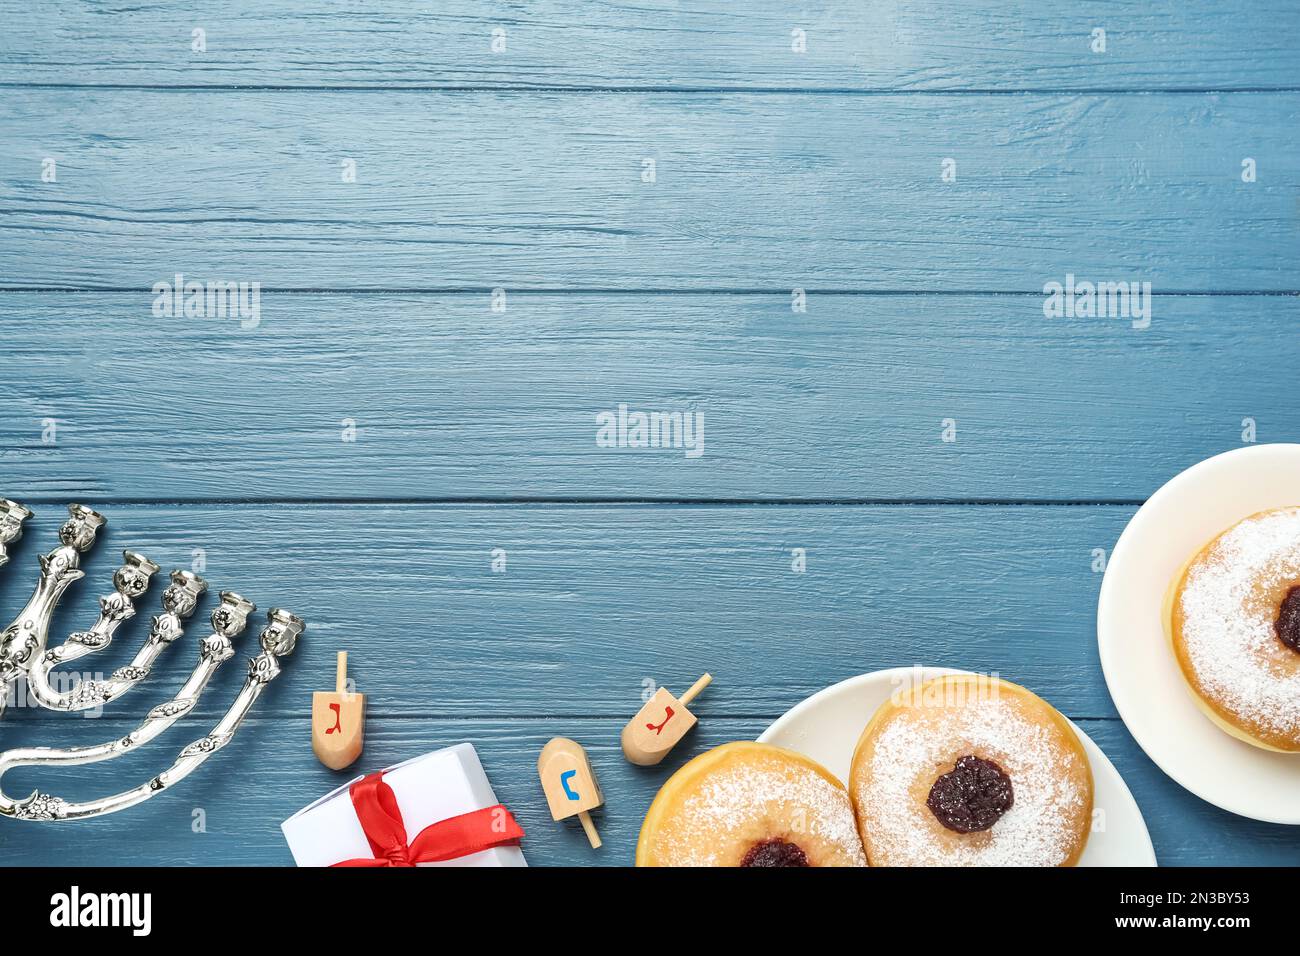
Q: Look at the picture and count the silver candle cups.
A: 6